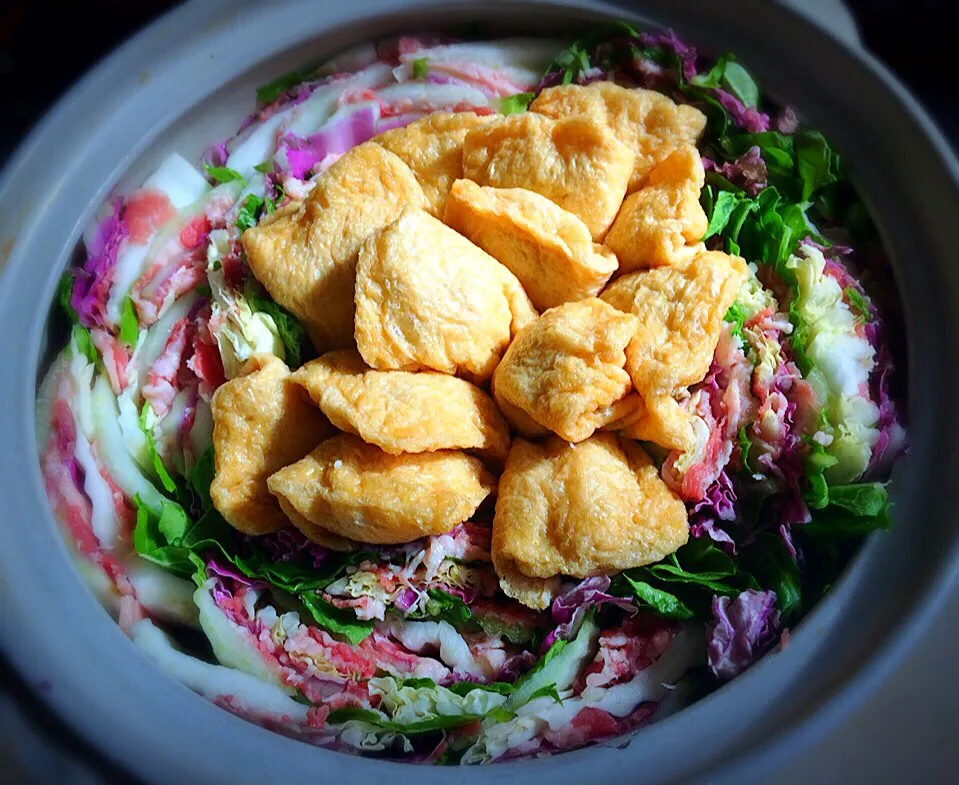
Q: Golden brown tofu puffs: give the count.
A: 13